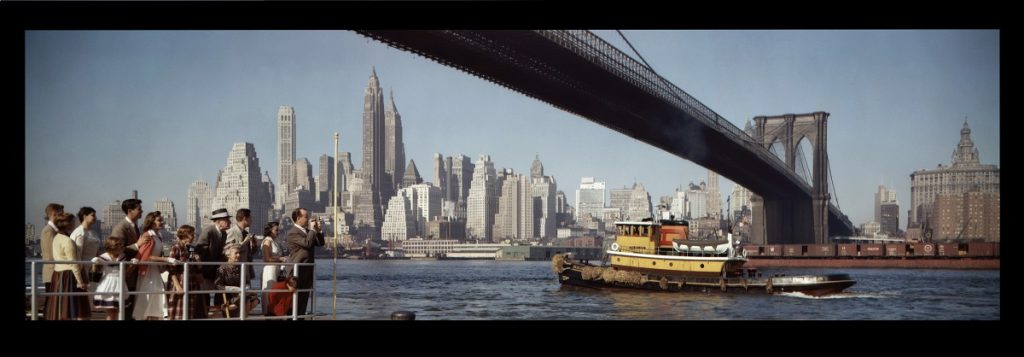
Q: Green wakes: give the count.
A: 0